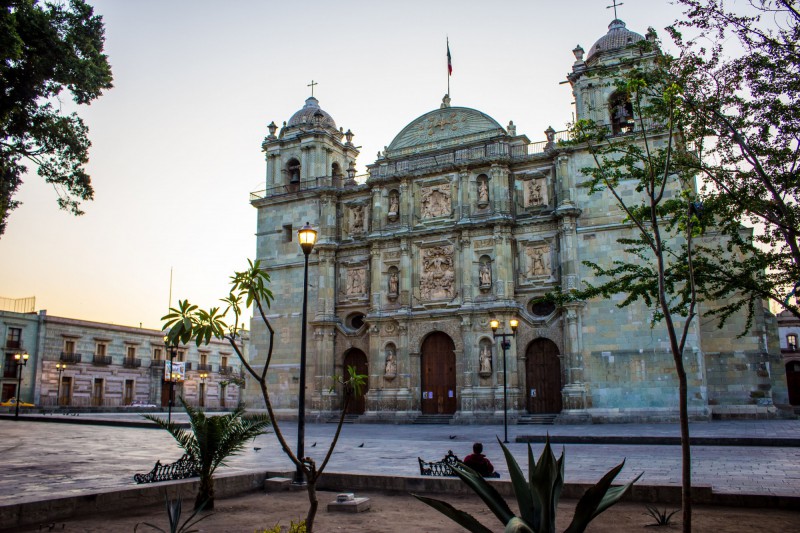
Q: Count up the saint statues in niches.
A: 6